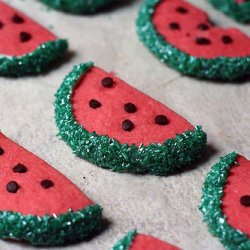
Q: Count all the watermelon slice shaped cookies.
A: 8